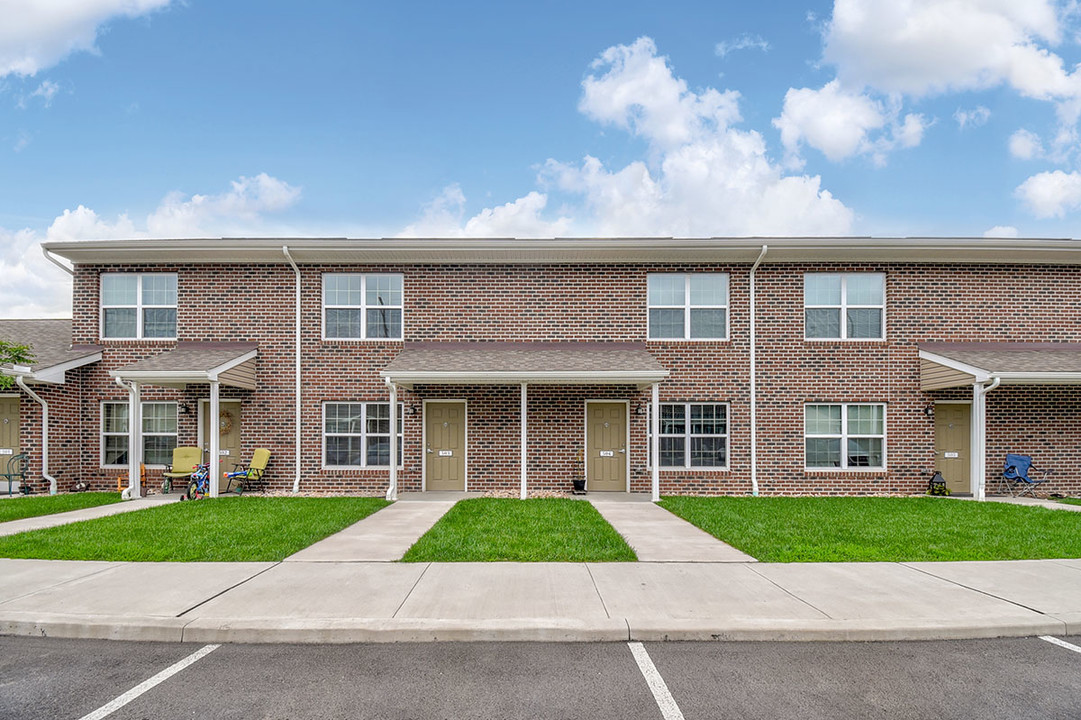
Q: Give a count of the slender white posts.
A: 6